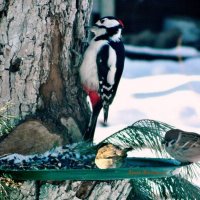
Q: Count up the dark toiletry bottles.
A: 0